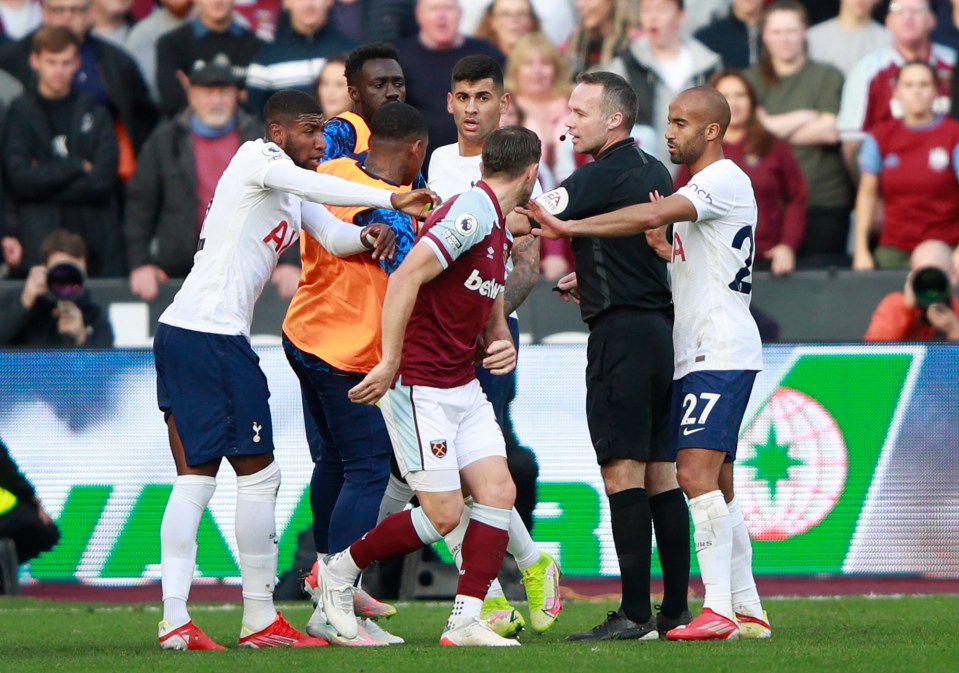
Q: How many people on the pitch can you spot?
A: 7